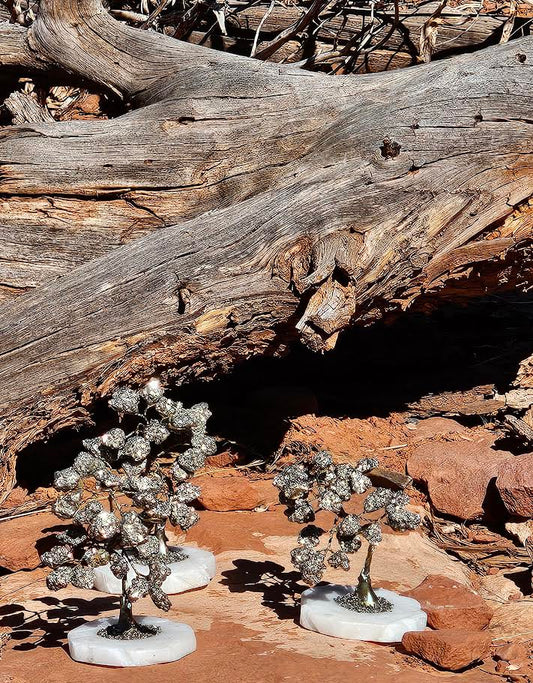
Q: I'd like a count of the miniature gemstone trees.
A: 3